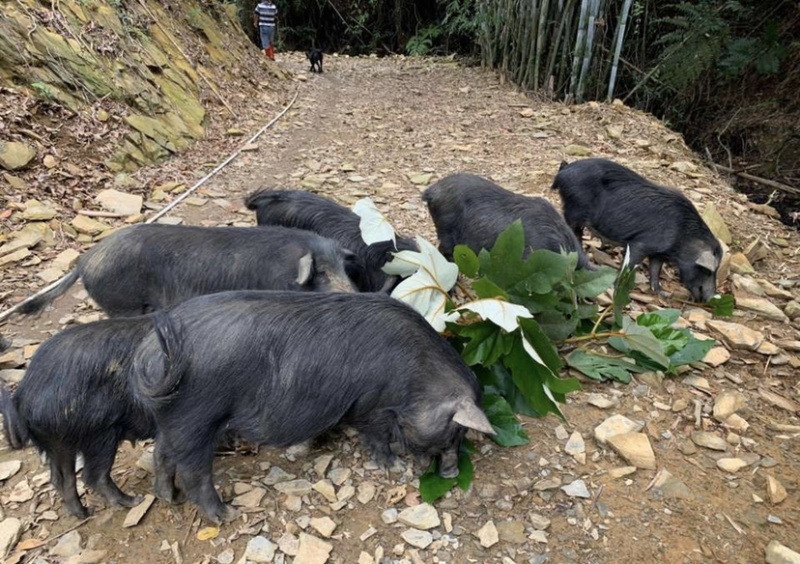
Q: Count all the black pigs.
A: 6